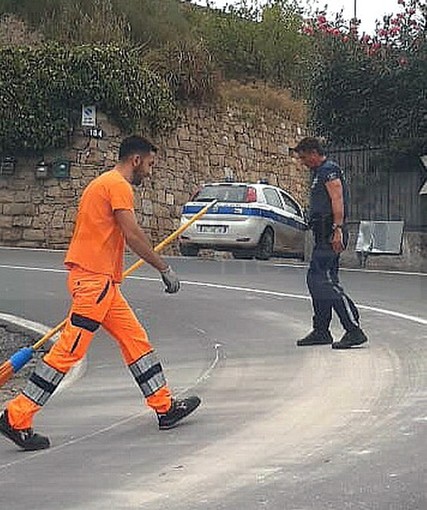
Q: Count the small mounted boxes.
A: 3